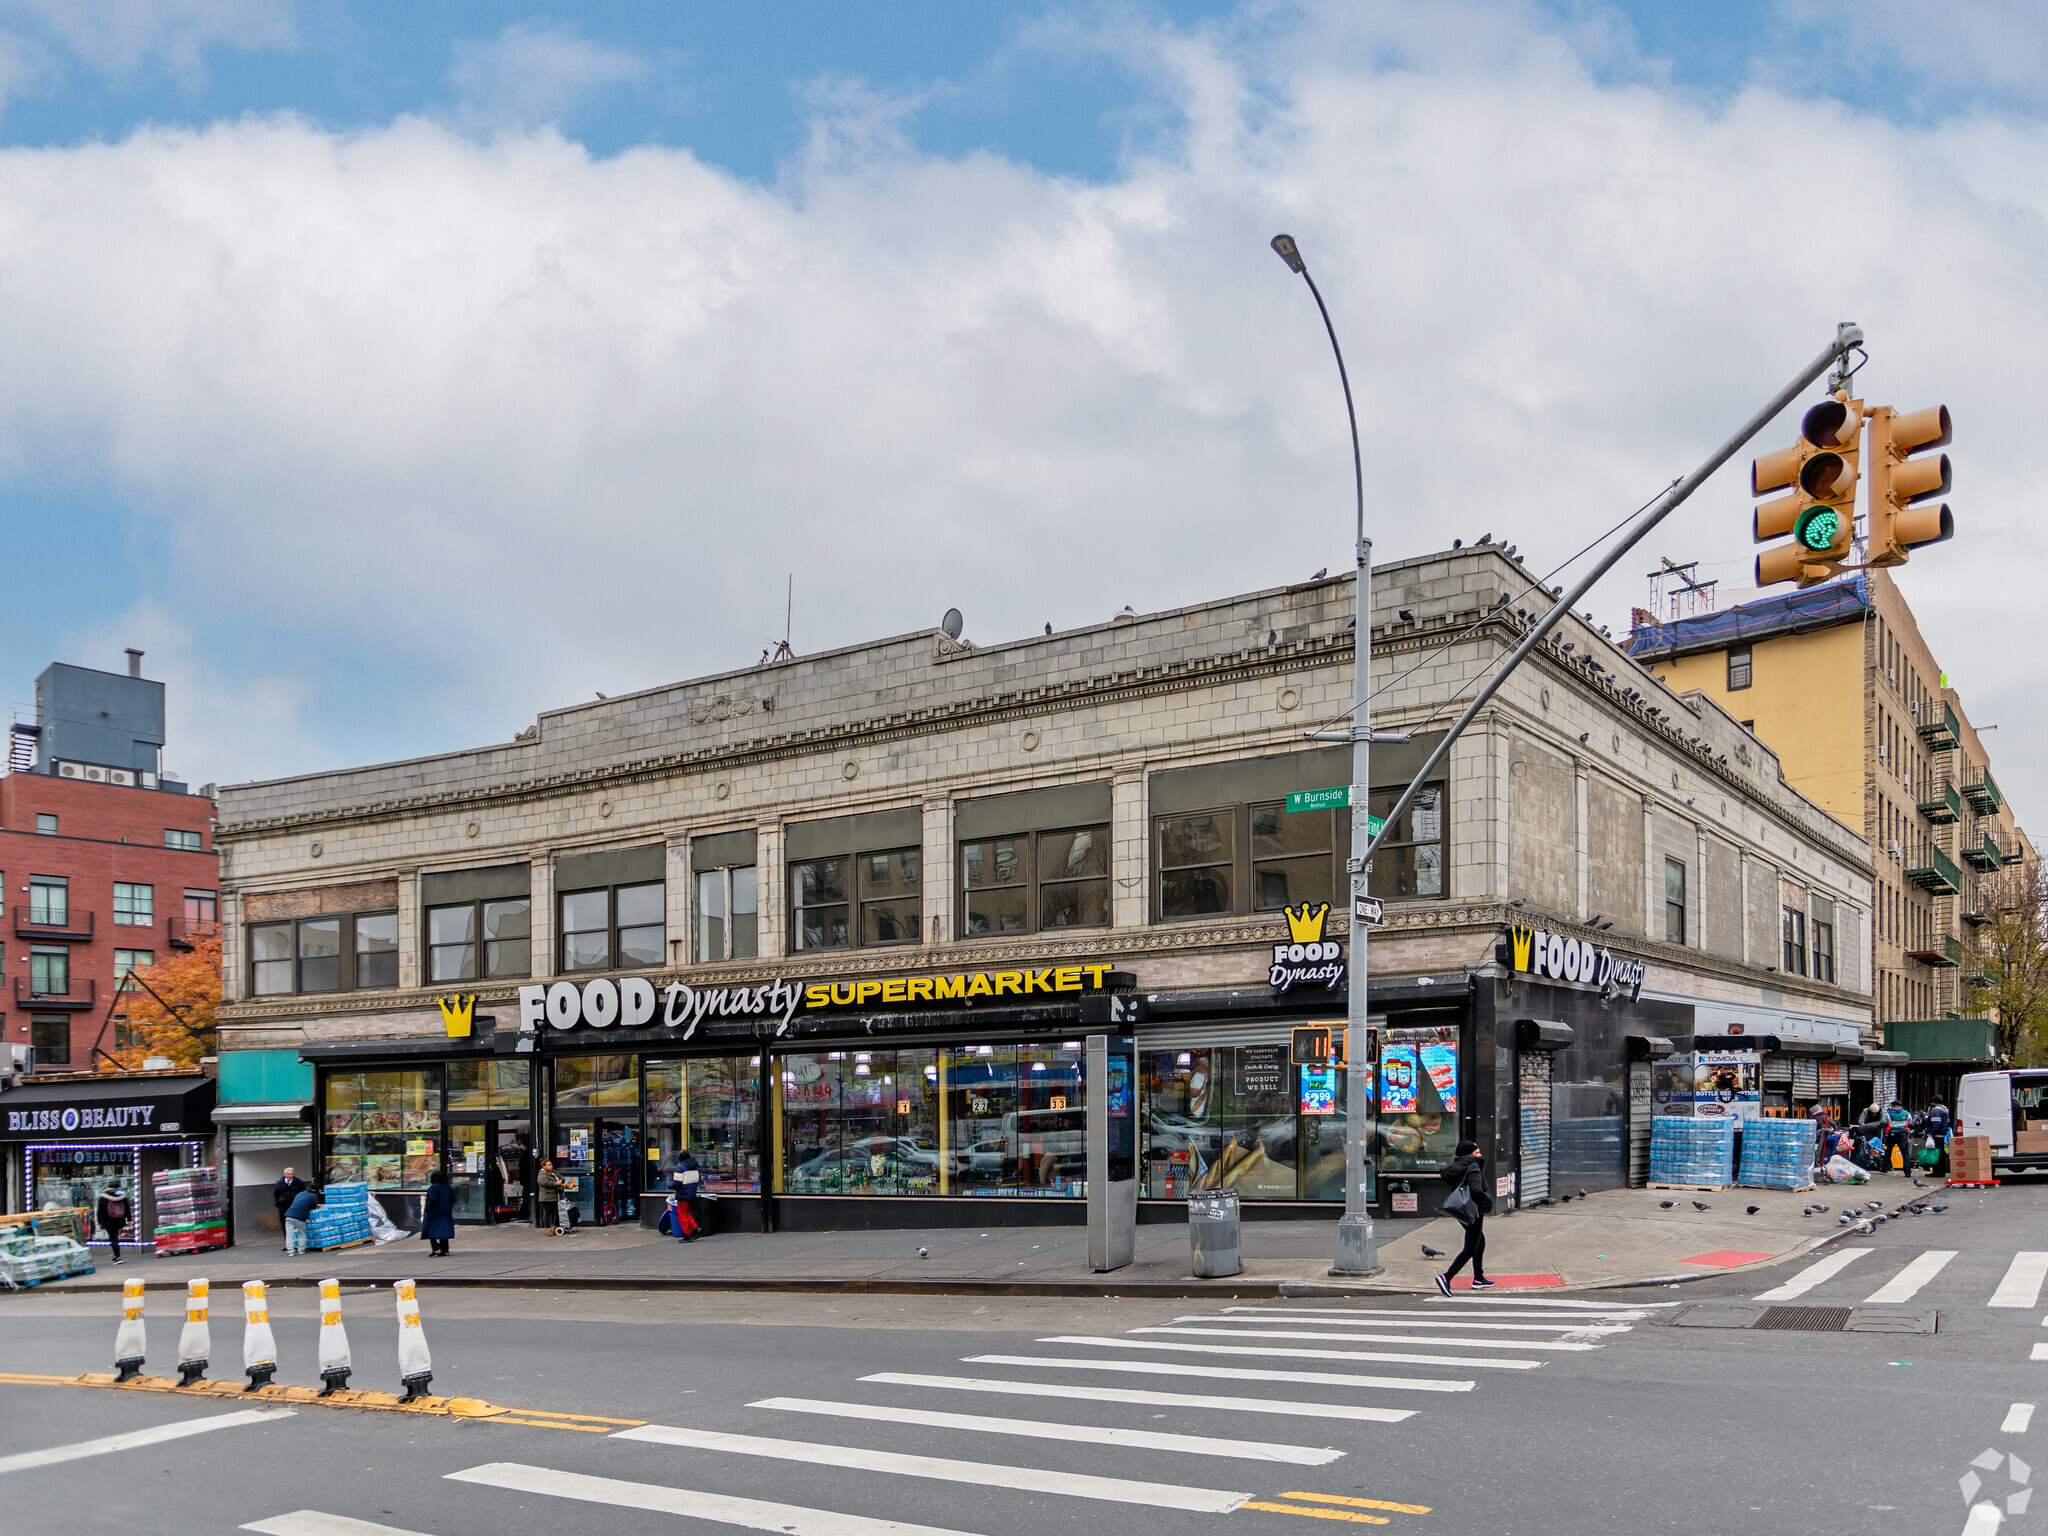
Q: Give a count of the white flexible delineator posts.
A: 5